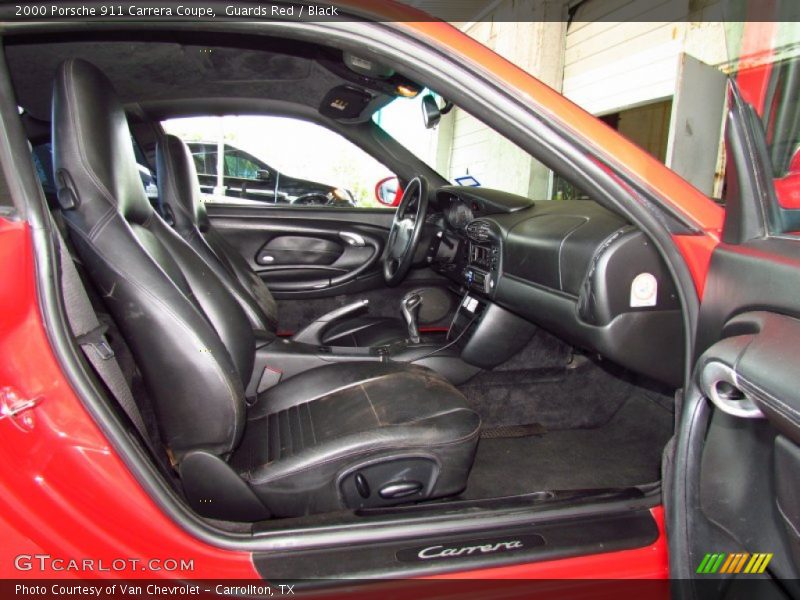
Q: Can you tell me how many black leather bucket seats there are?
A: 2